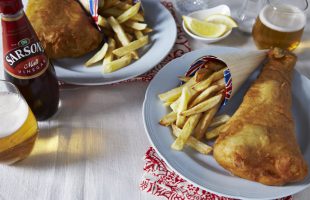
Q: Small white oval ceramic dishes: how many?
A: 1